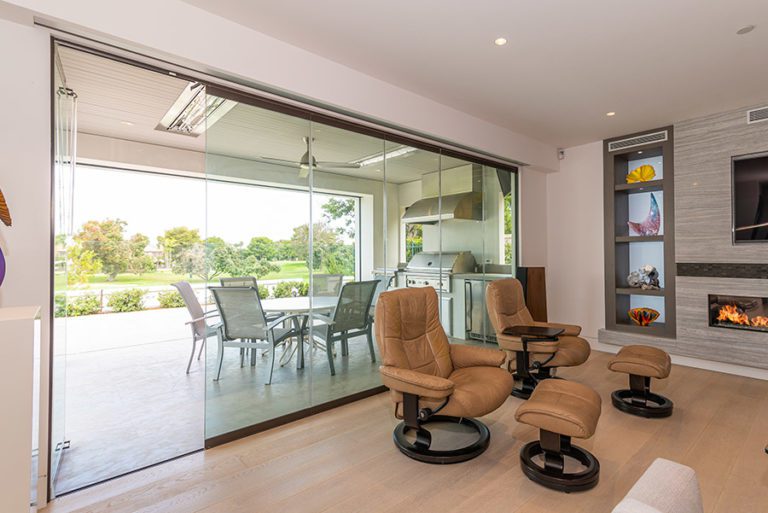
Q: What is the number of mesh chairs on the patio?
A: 6